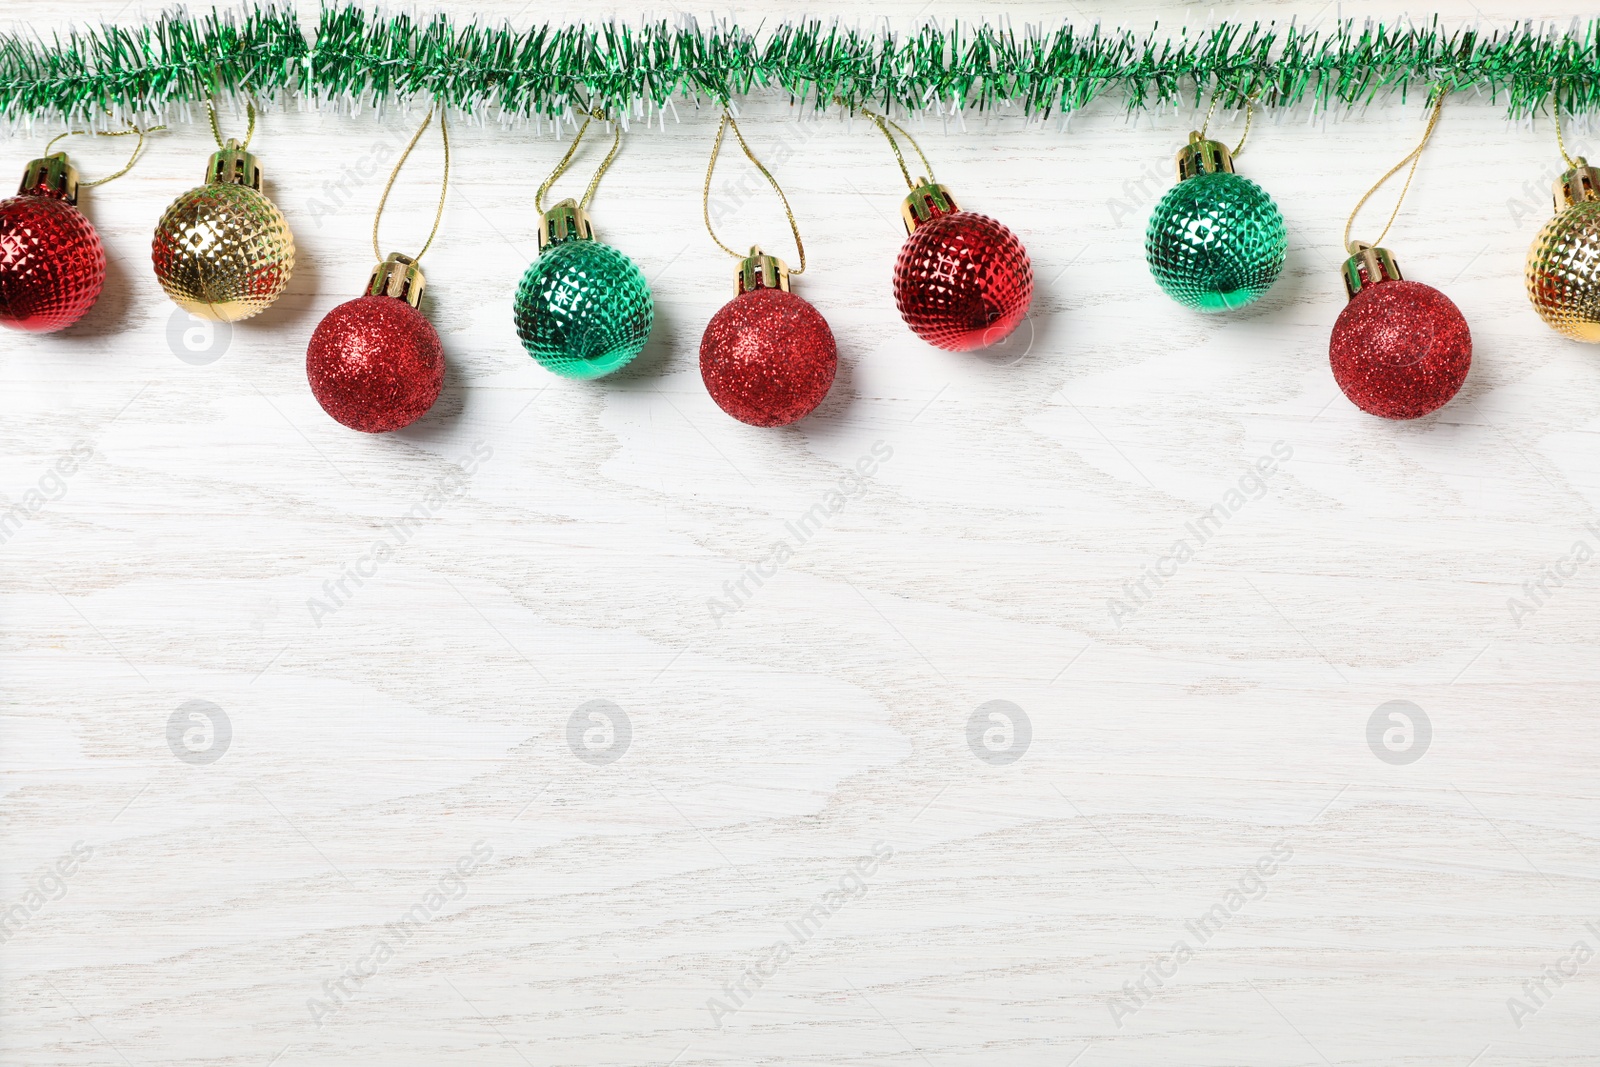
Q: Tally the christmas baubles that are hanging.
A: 9